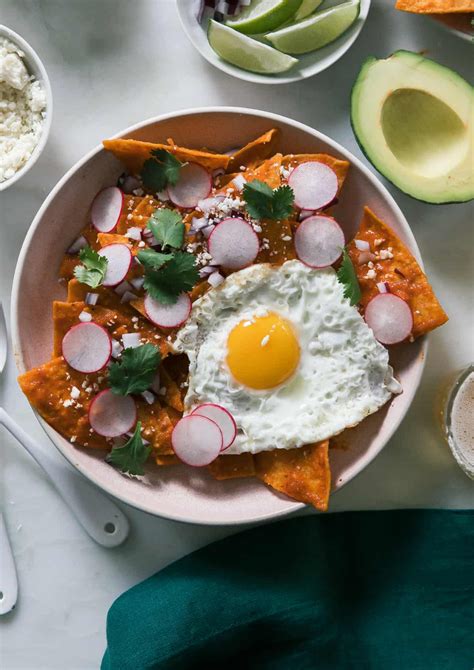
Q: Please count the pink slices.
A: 12